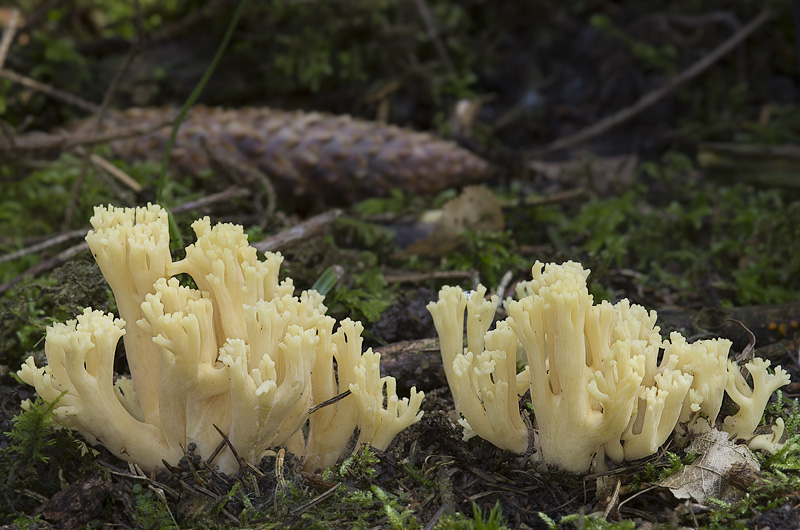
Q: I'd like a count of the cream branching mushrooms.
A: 2